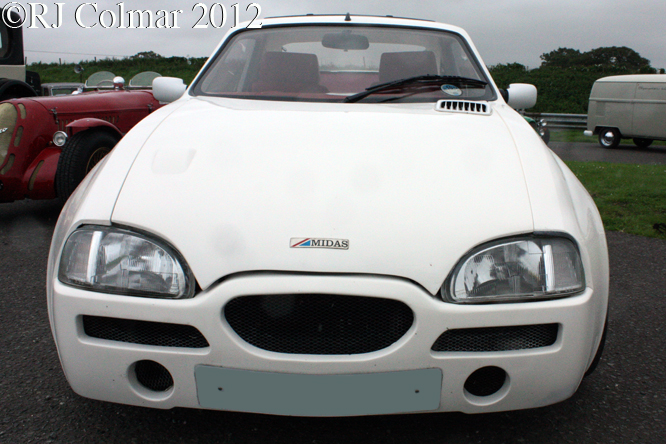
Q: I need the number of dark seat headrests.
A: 2